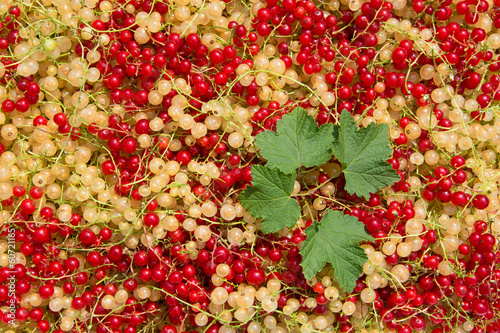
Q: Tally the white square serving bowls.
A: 0